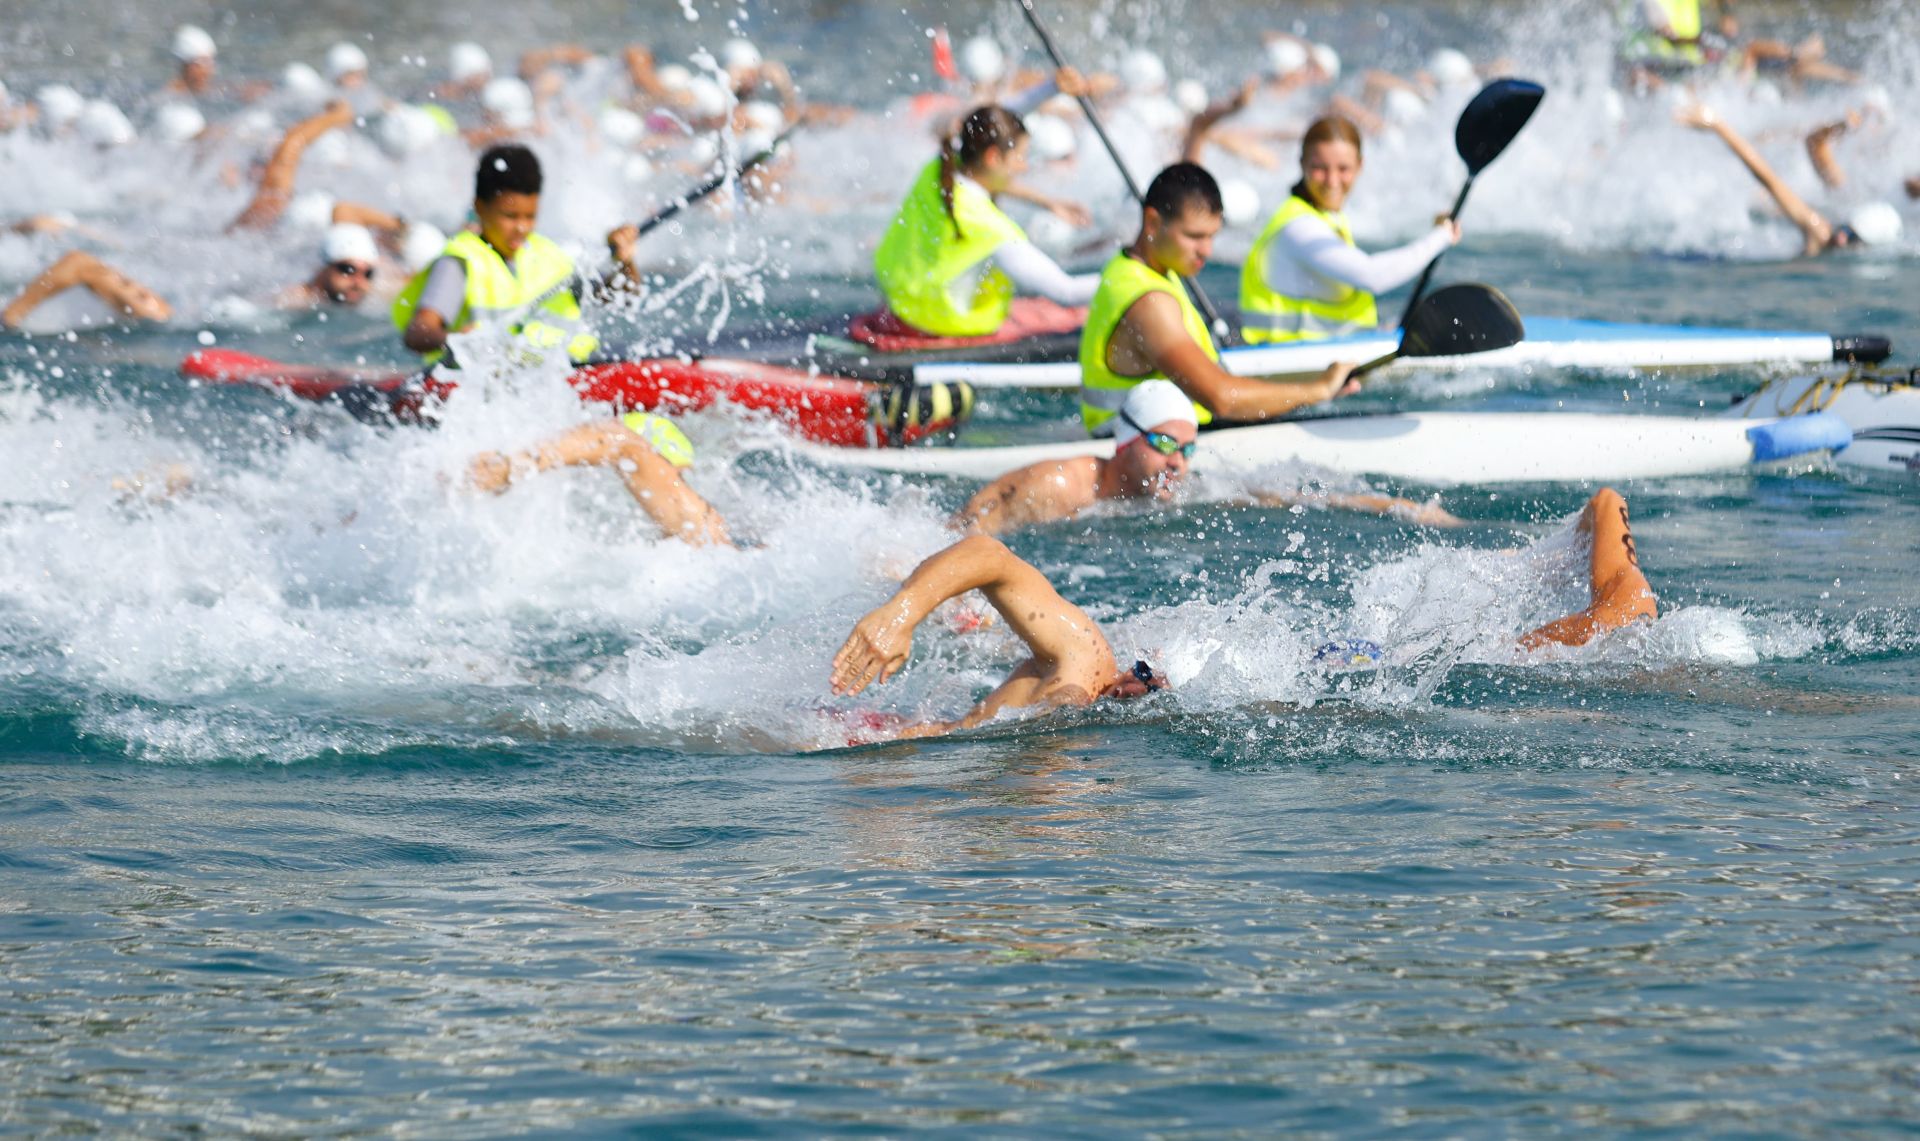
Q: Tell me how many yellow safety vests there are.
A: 5